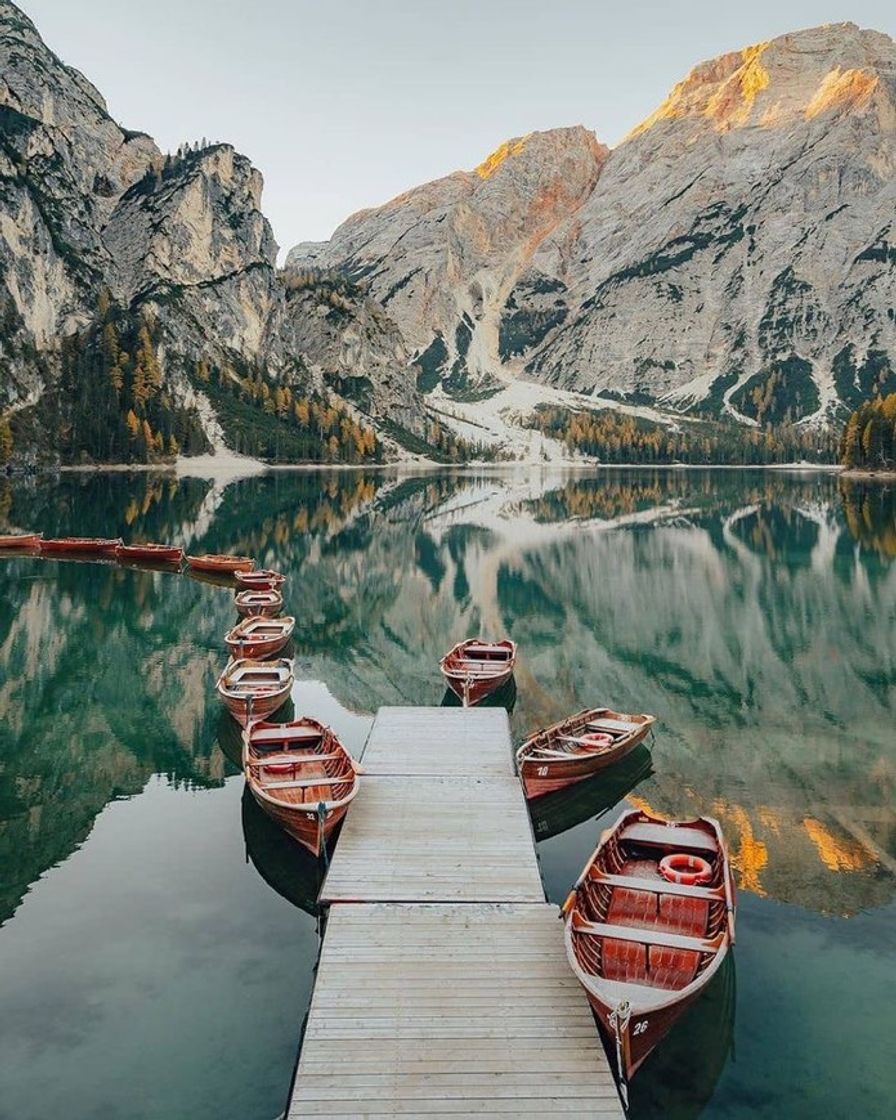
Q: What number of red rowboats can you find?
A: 12